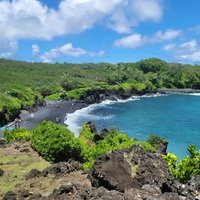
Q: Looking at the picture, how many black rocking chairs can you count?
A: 0